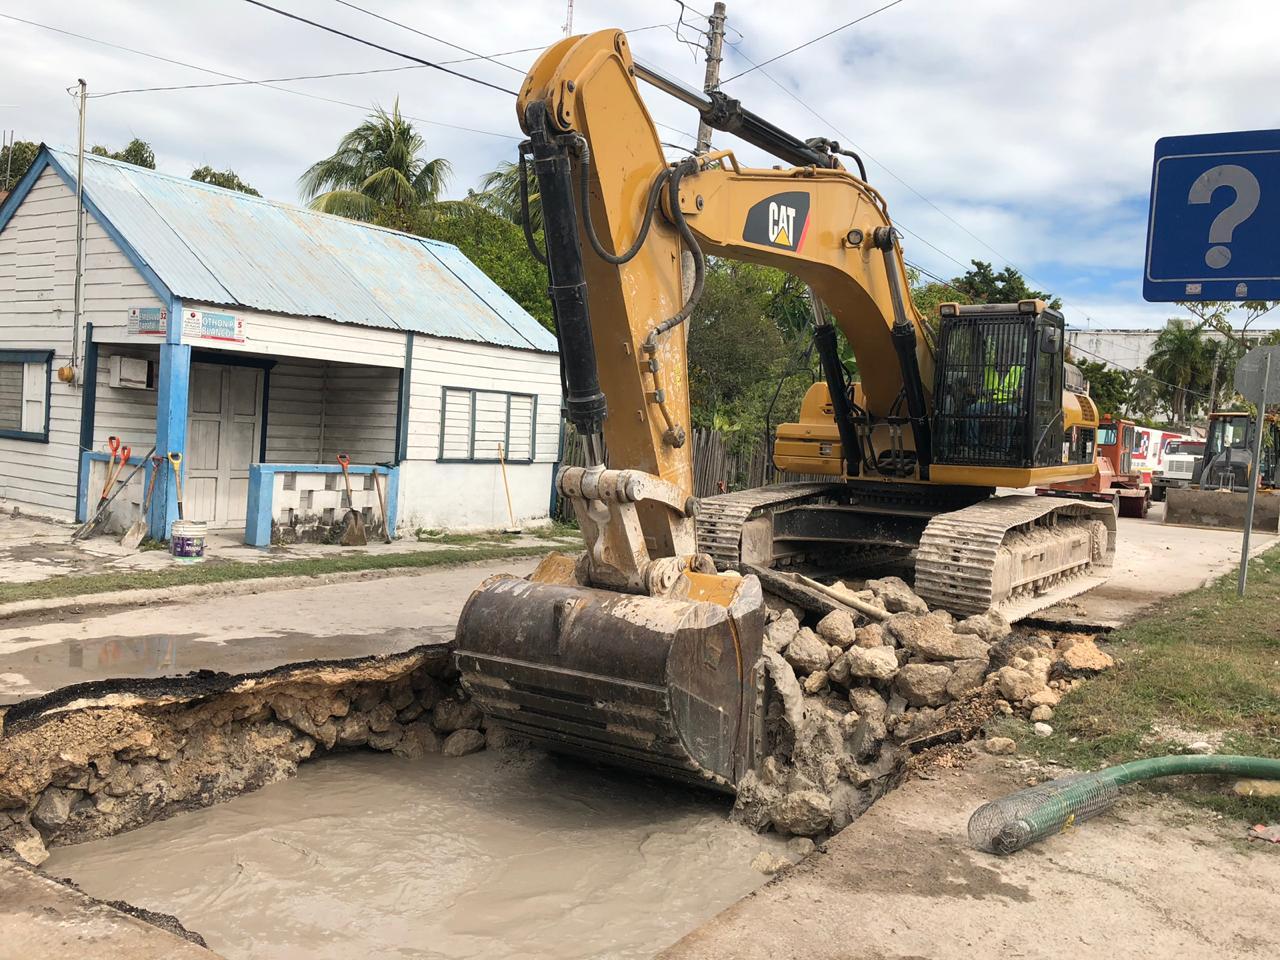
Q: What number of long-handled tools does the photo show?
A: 8